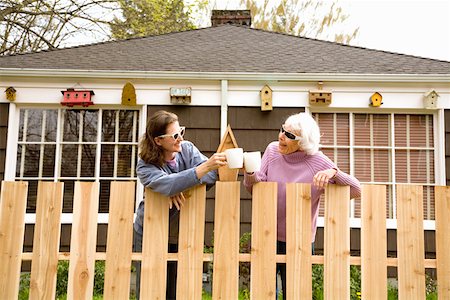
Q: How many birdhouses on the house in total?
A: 8